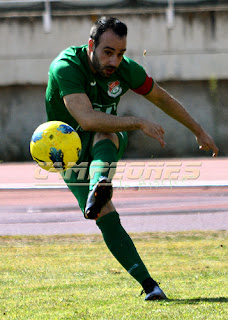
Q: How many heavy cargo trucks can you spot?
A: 0